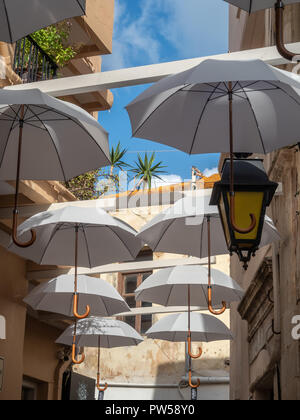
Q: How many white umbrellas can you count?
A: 10